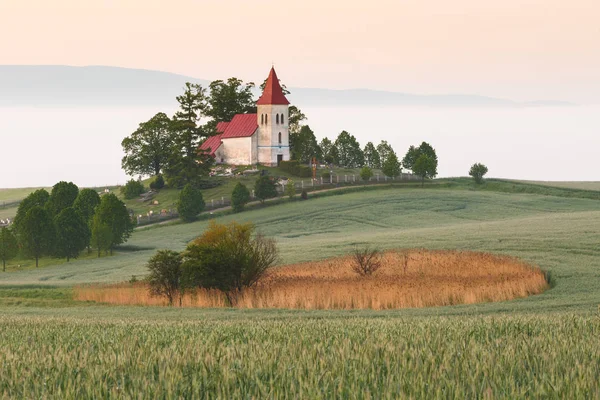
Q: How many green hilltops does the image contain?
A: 1